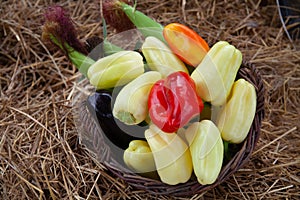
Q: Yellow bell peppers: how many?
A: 8